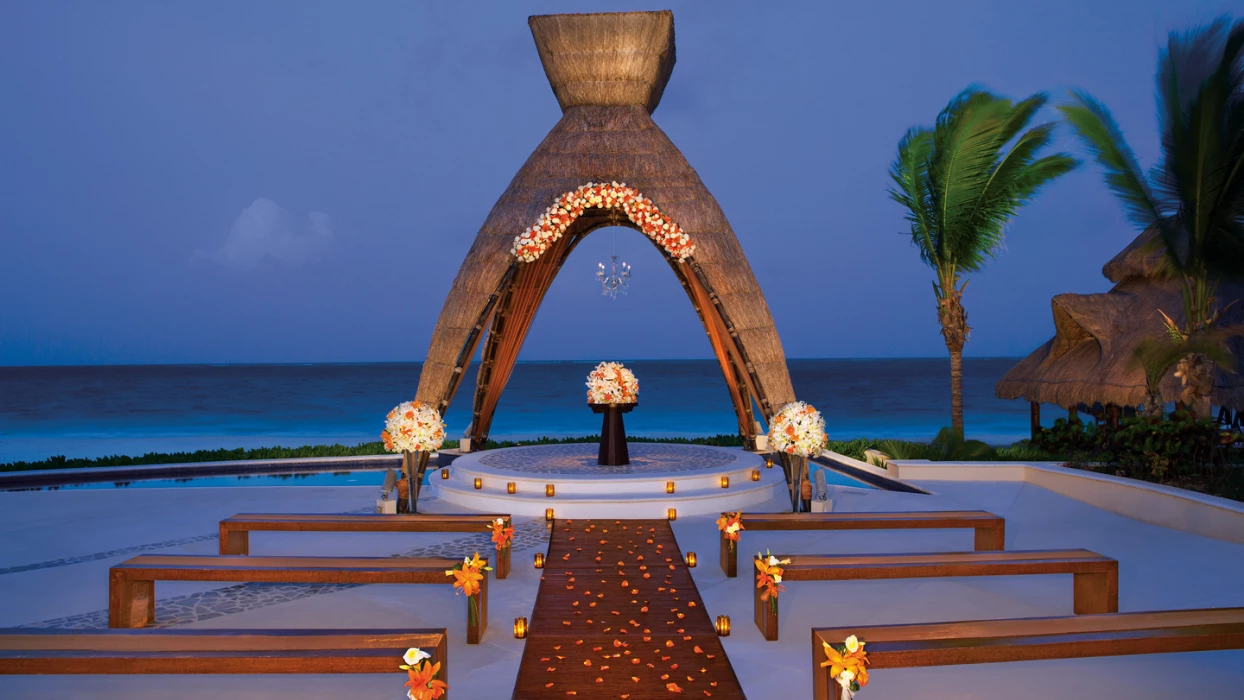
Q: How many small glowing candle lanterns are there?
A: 14